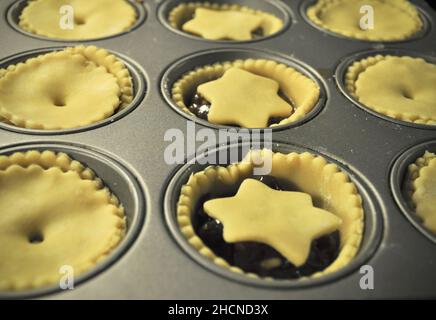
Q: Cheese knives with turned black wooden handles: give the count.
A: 0